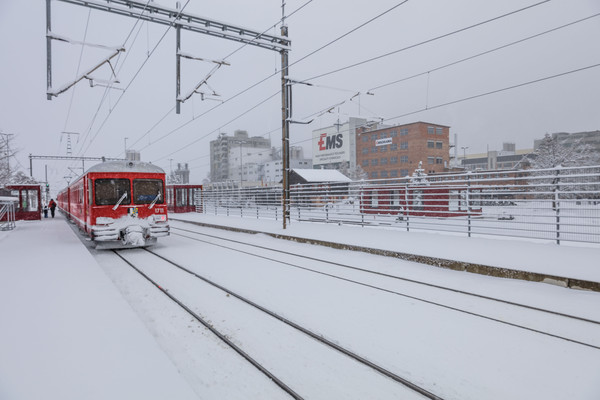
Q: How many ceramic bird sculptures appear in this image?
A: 0